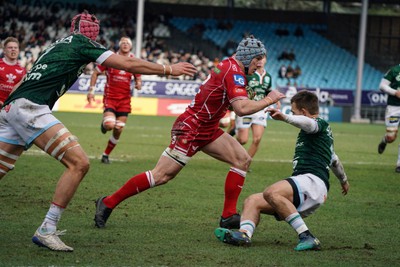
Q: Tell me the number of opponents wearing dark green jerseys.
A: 4